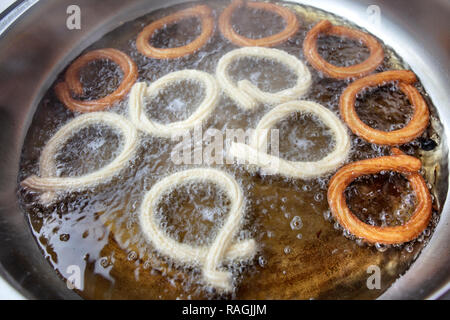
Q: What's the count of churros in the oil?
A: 11